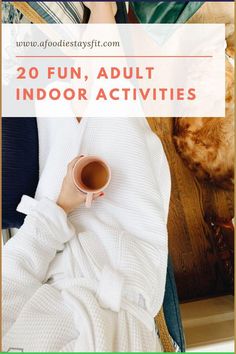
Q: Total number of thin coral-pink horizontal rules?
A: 1